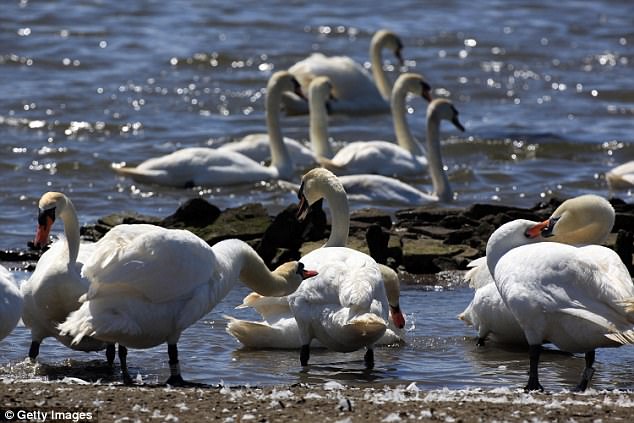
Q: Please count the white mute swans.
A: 13